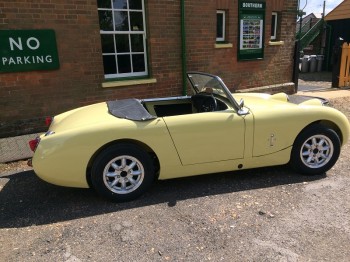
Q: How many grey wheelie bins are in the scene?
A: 3